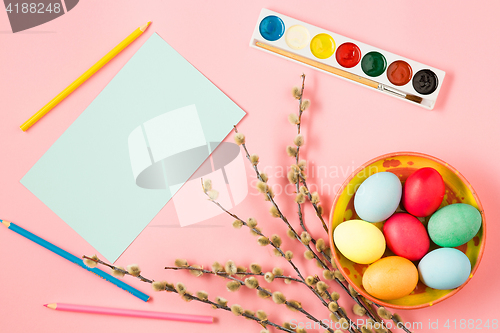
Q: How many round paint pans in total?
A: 7